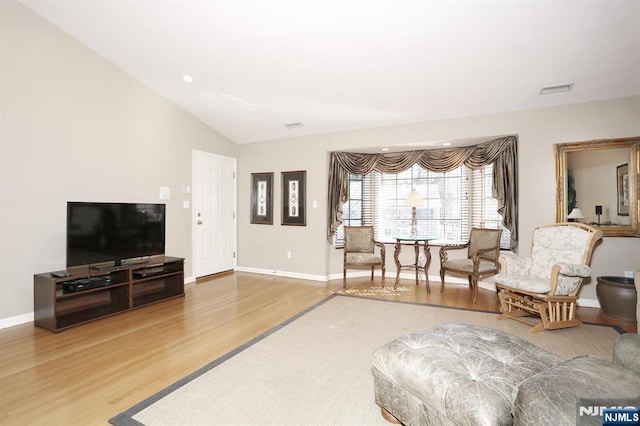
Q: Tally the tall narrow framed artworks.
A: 2